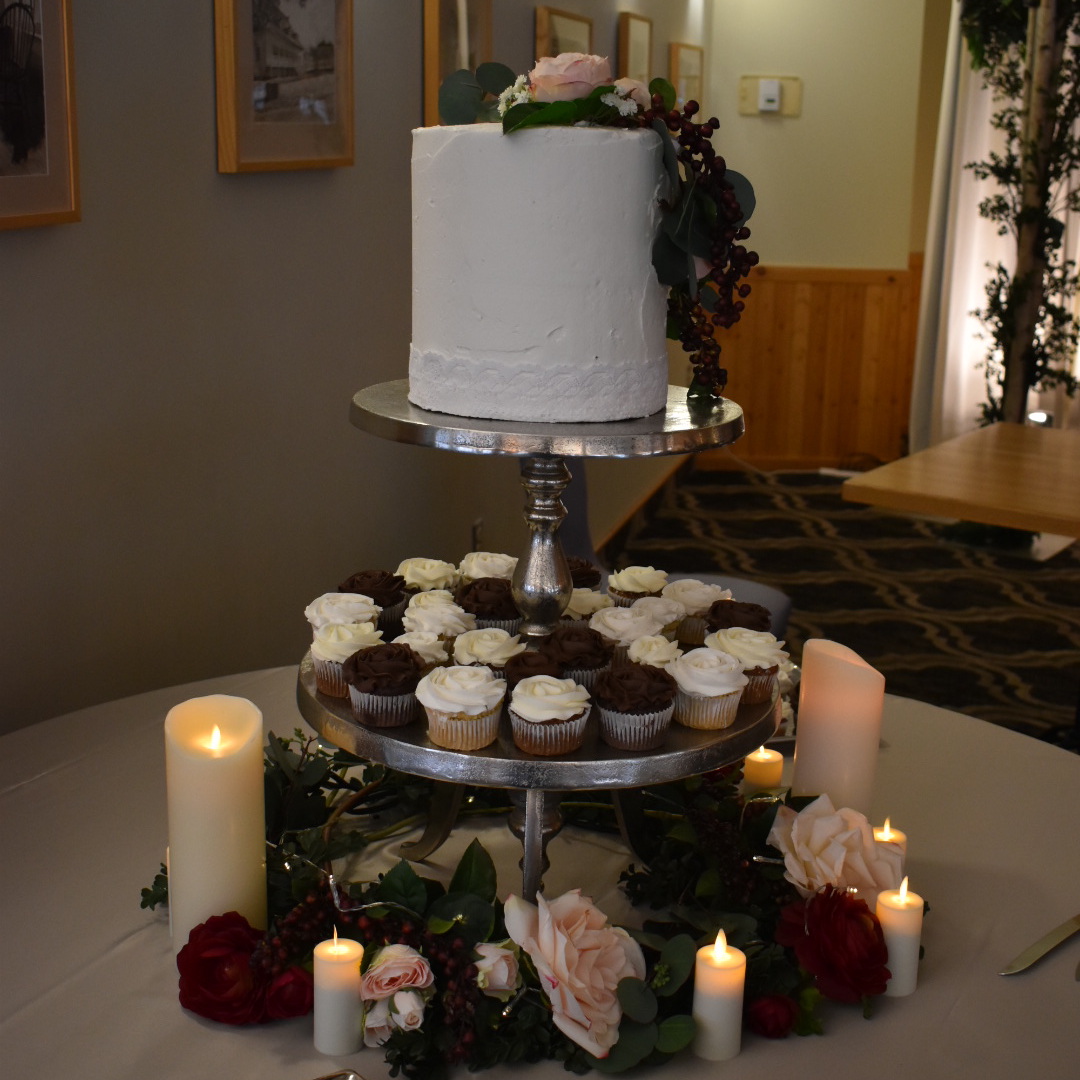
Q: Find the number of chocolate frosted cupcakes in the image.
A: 8